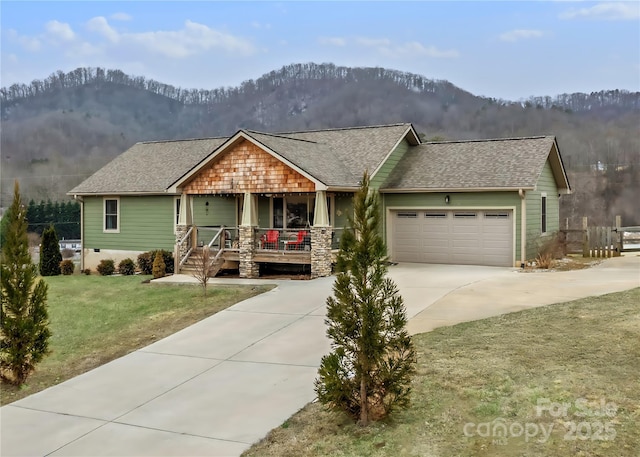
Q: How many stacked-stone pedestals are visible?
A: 3